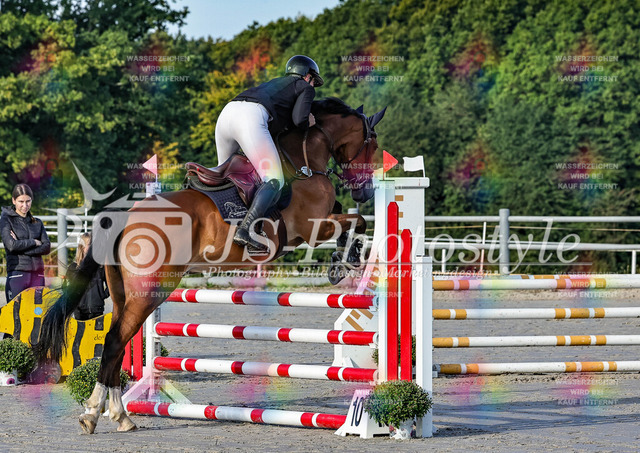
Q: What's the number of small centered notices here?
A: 12